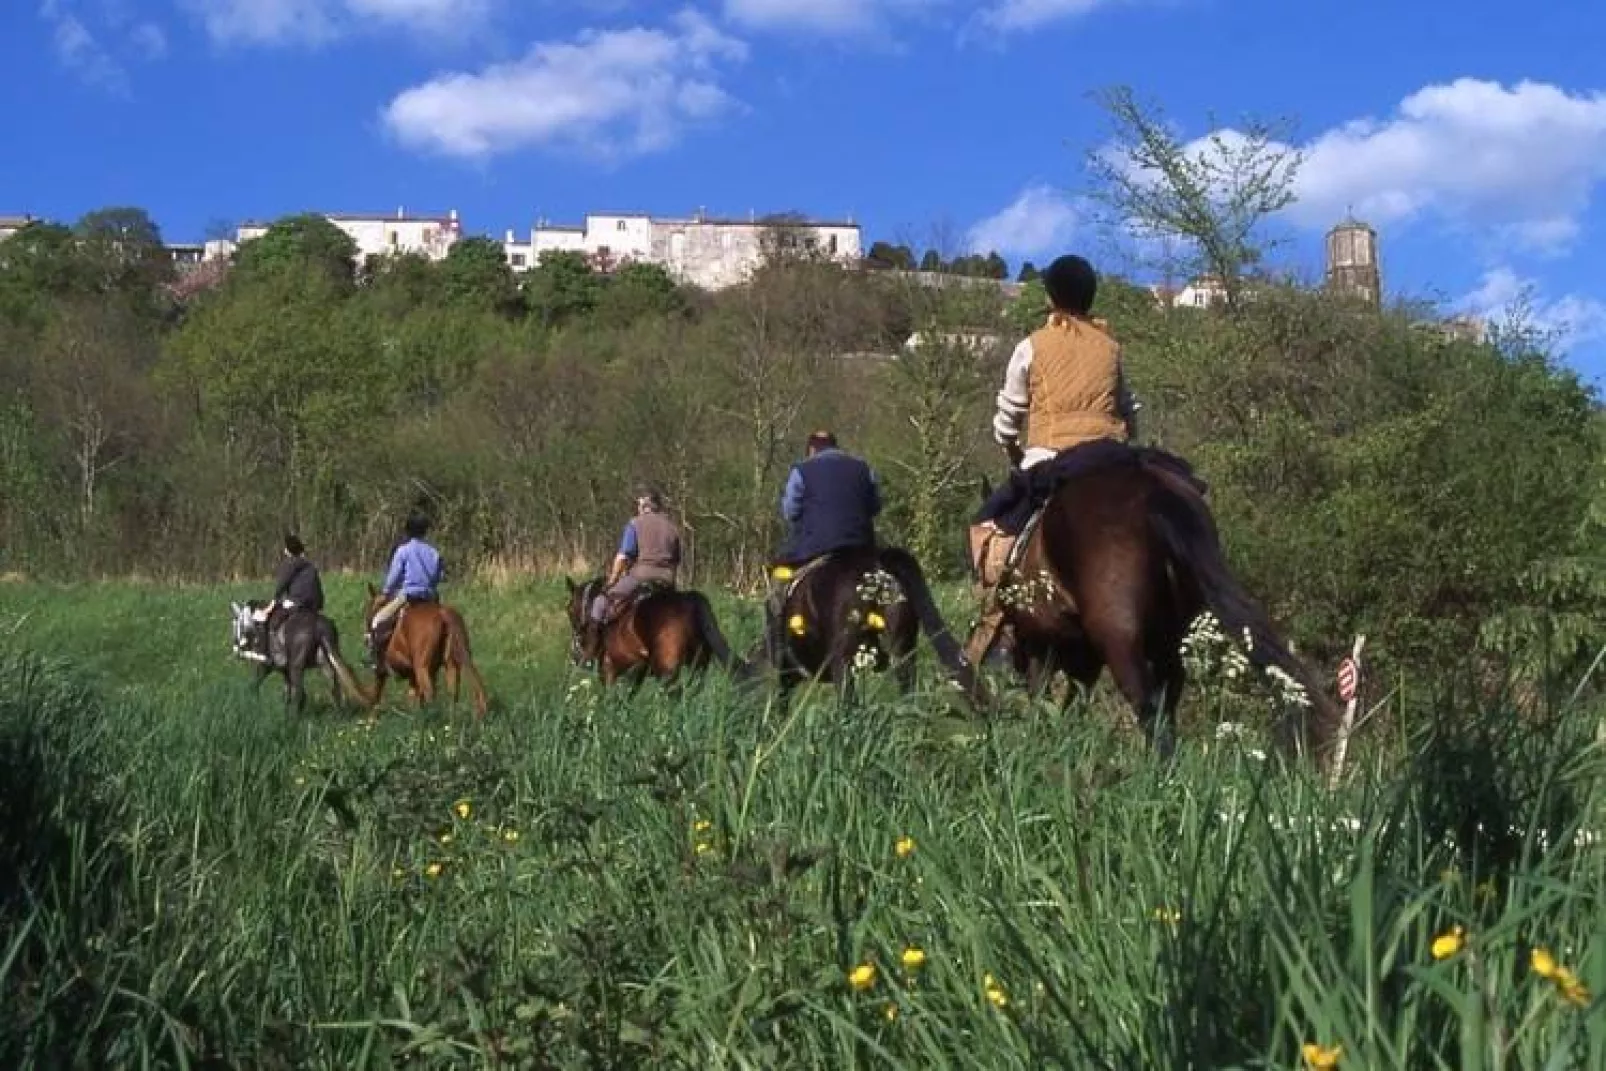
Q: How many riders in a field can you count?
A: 5